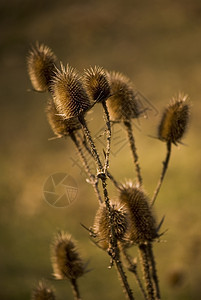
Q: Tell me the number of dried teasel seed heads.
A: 10